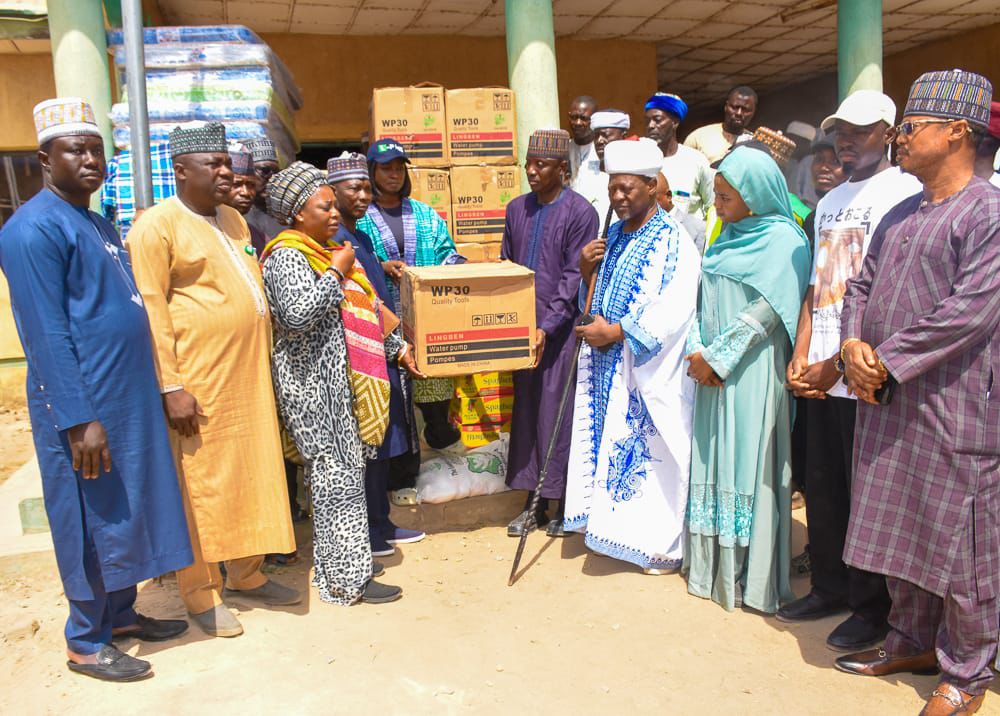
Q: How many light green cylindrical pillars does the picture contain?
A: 3